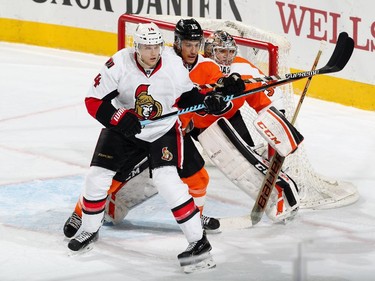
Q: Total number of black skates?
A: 4